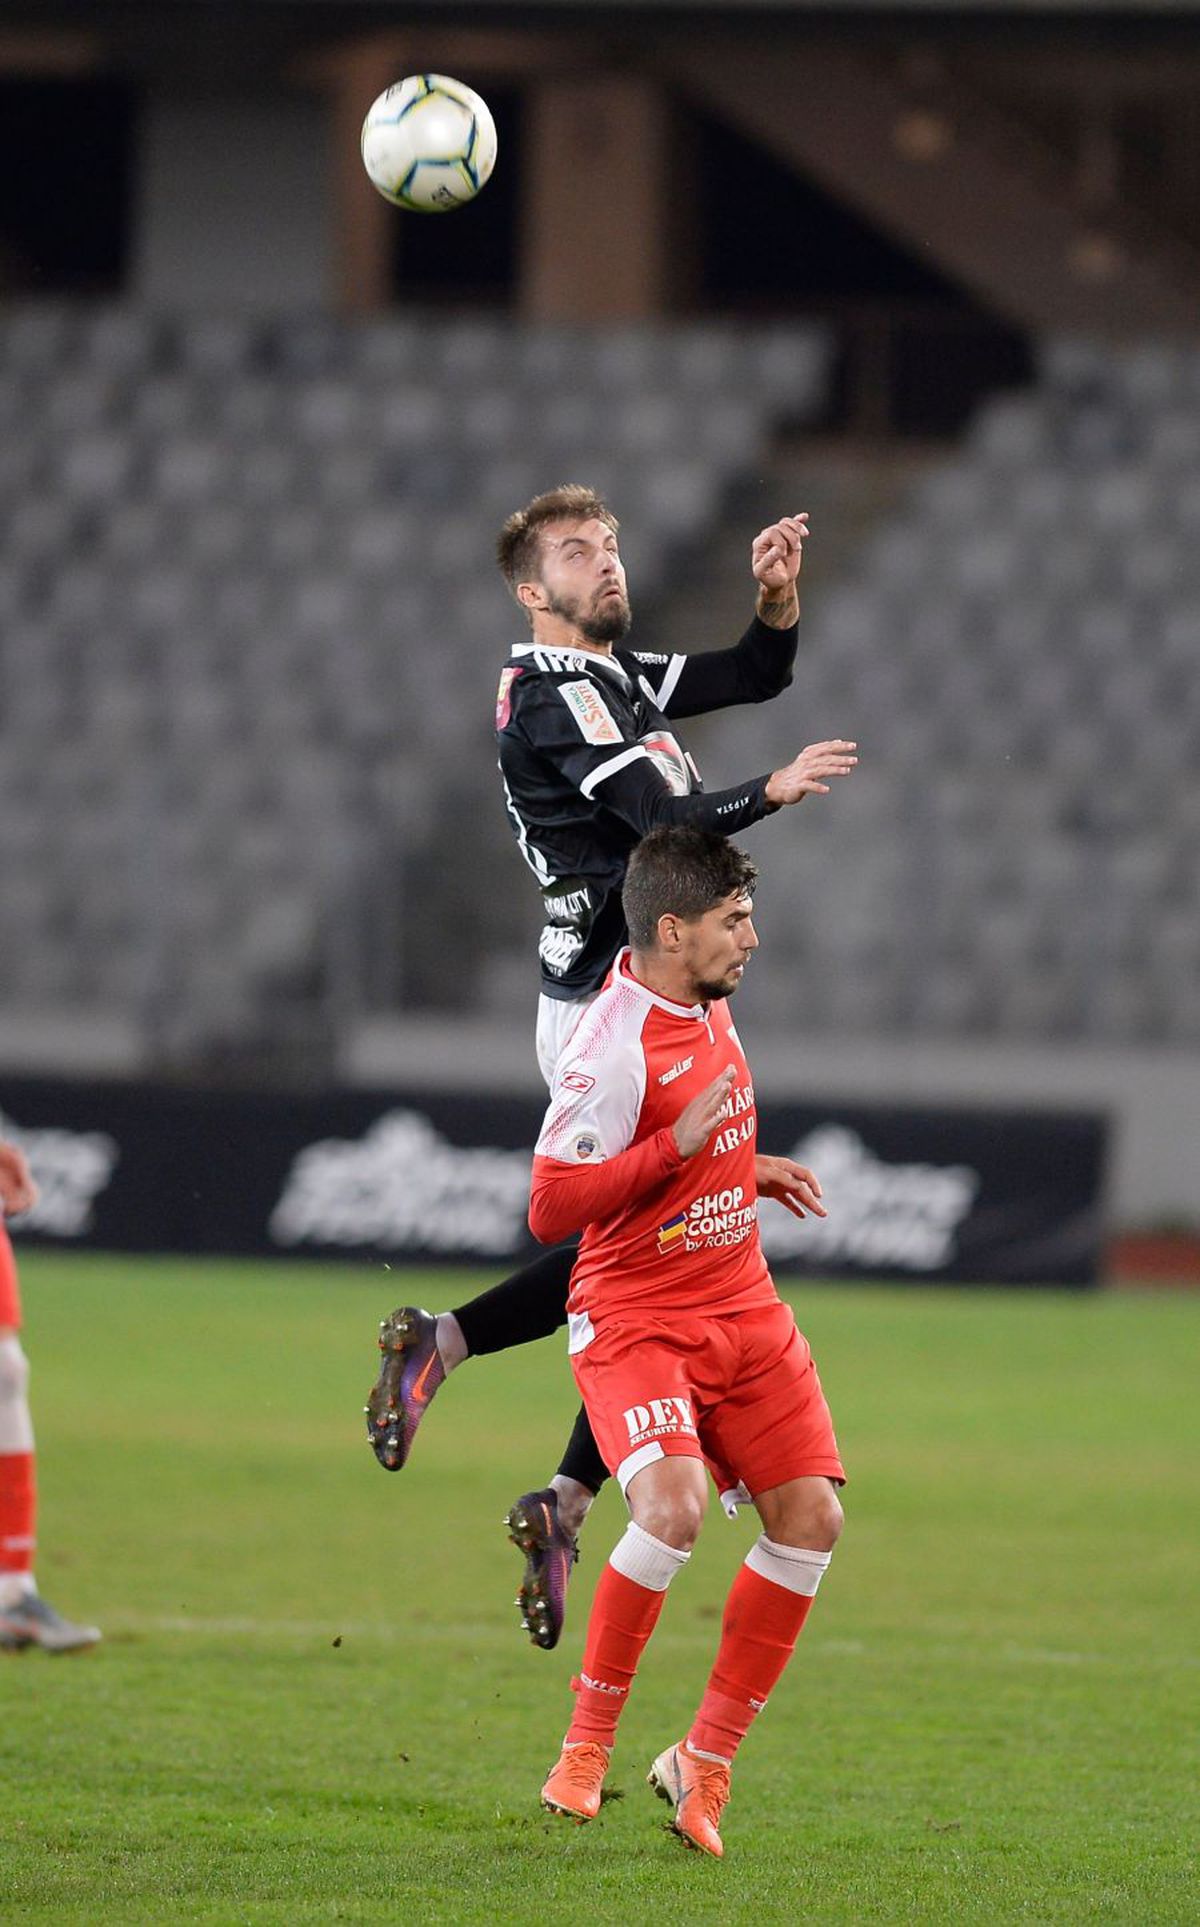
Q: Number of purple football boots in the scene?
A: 2